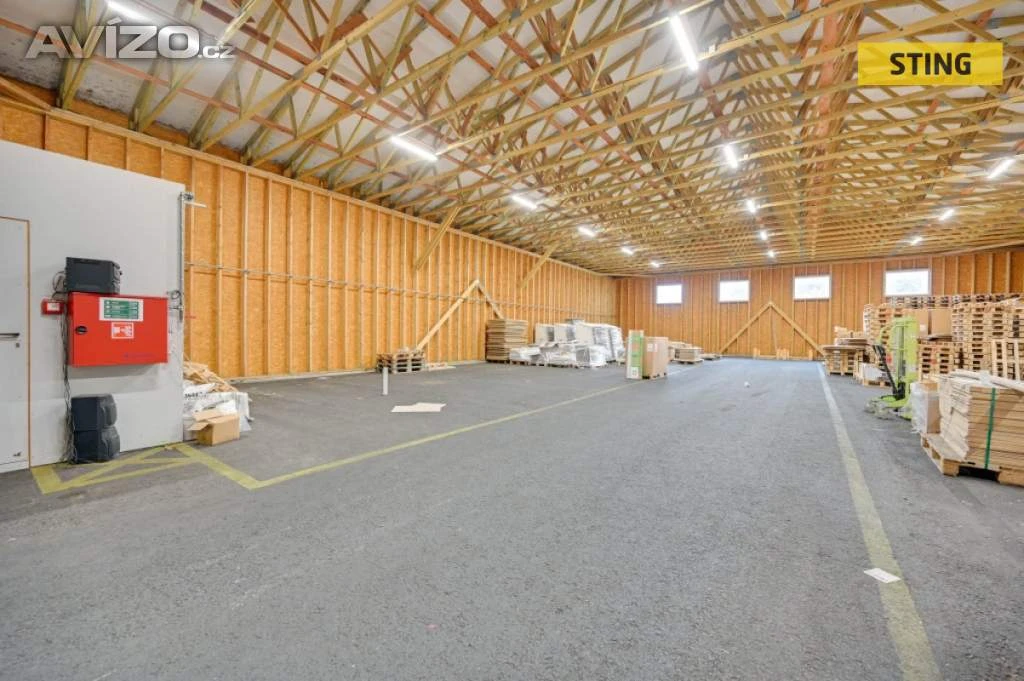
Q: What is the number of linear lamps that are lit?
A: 14